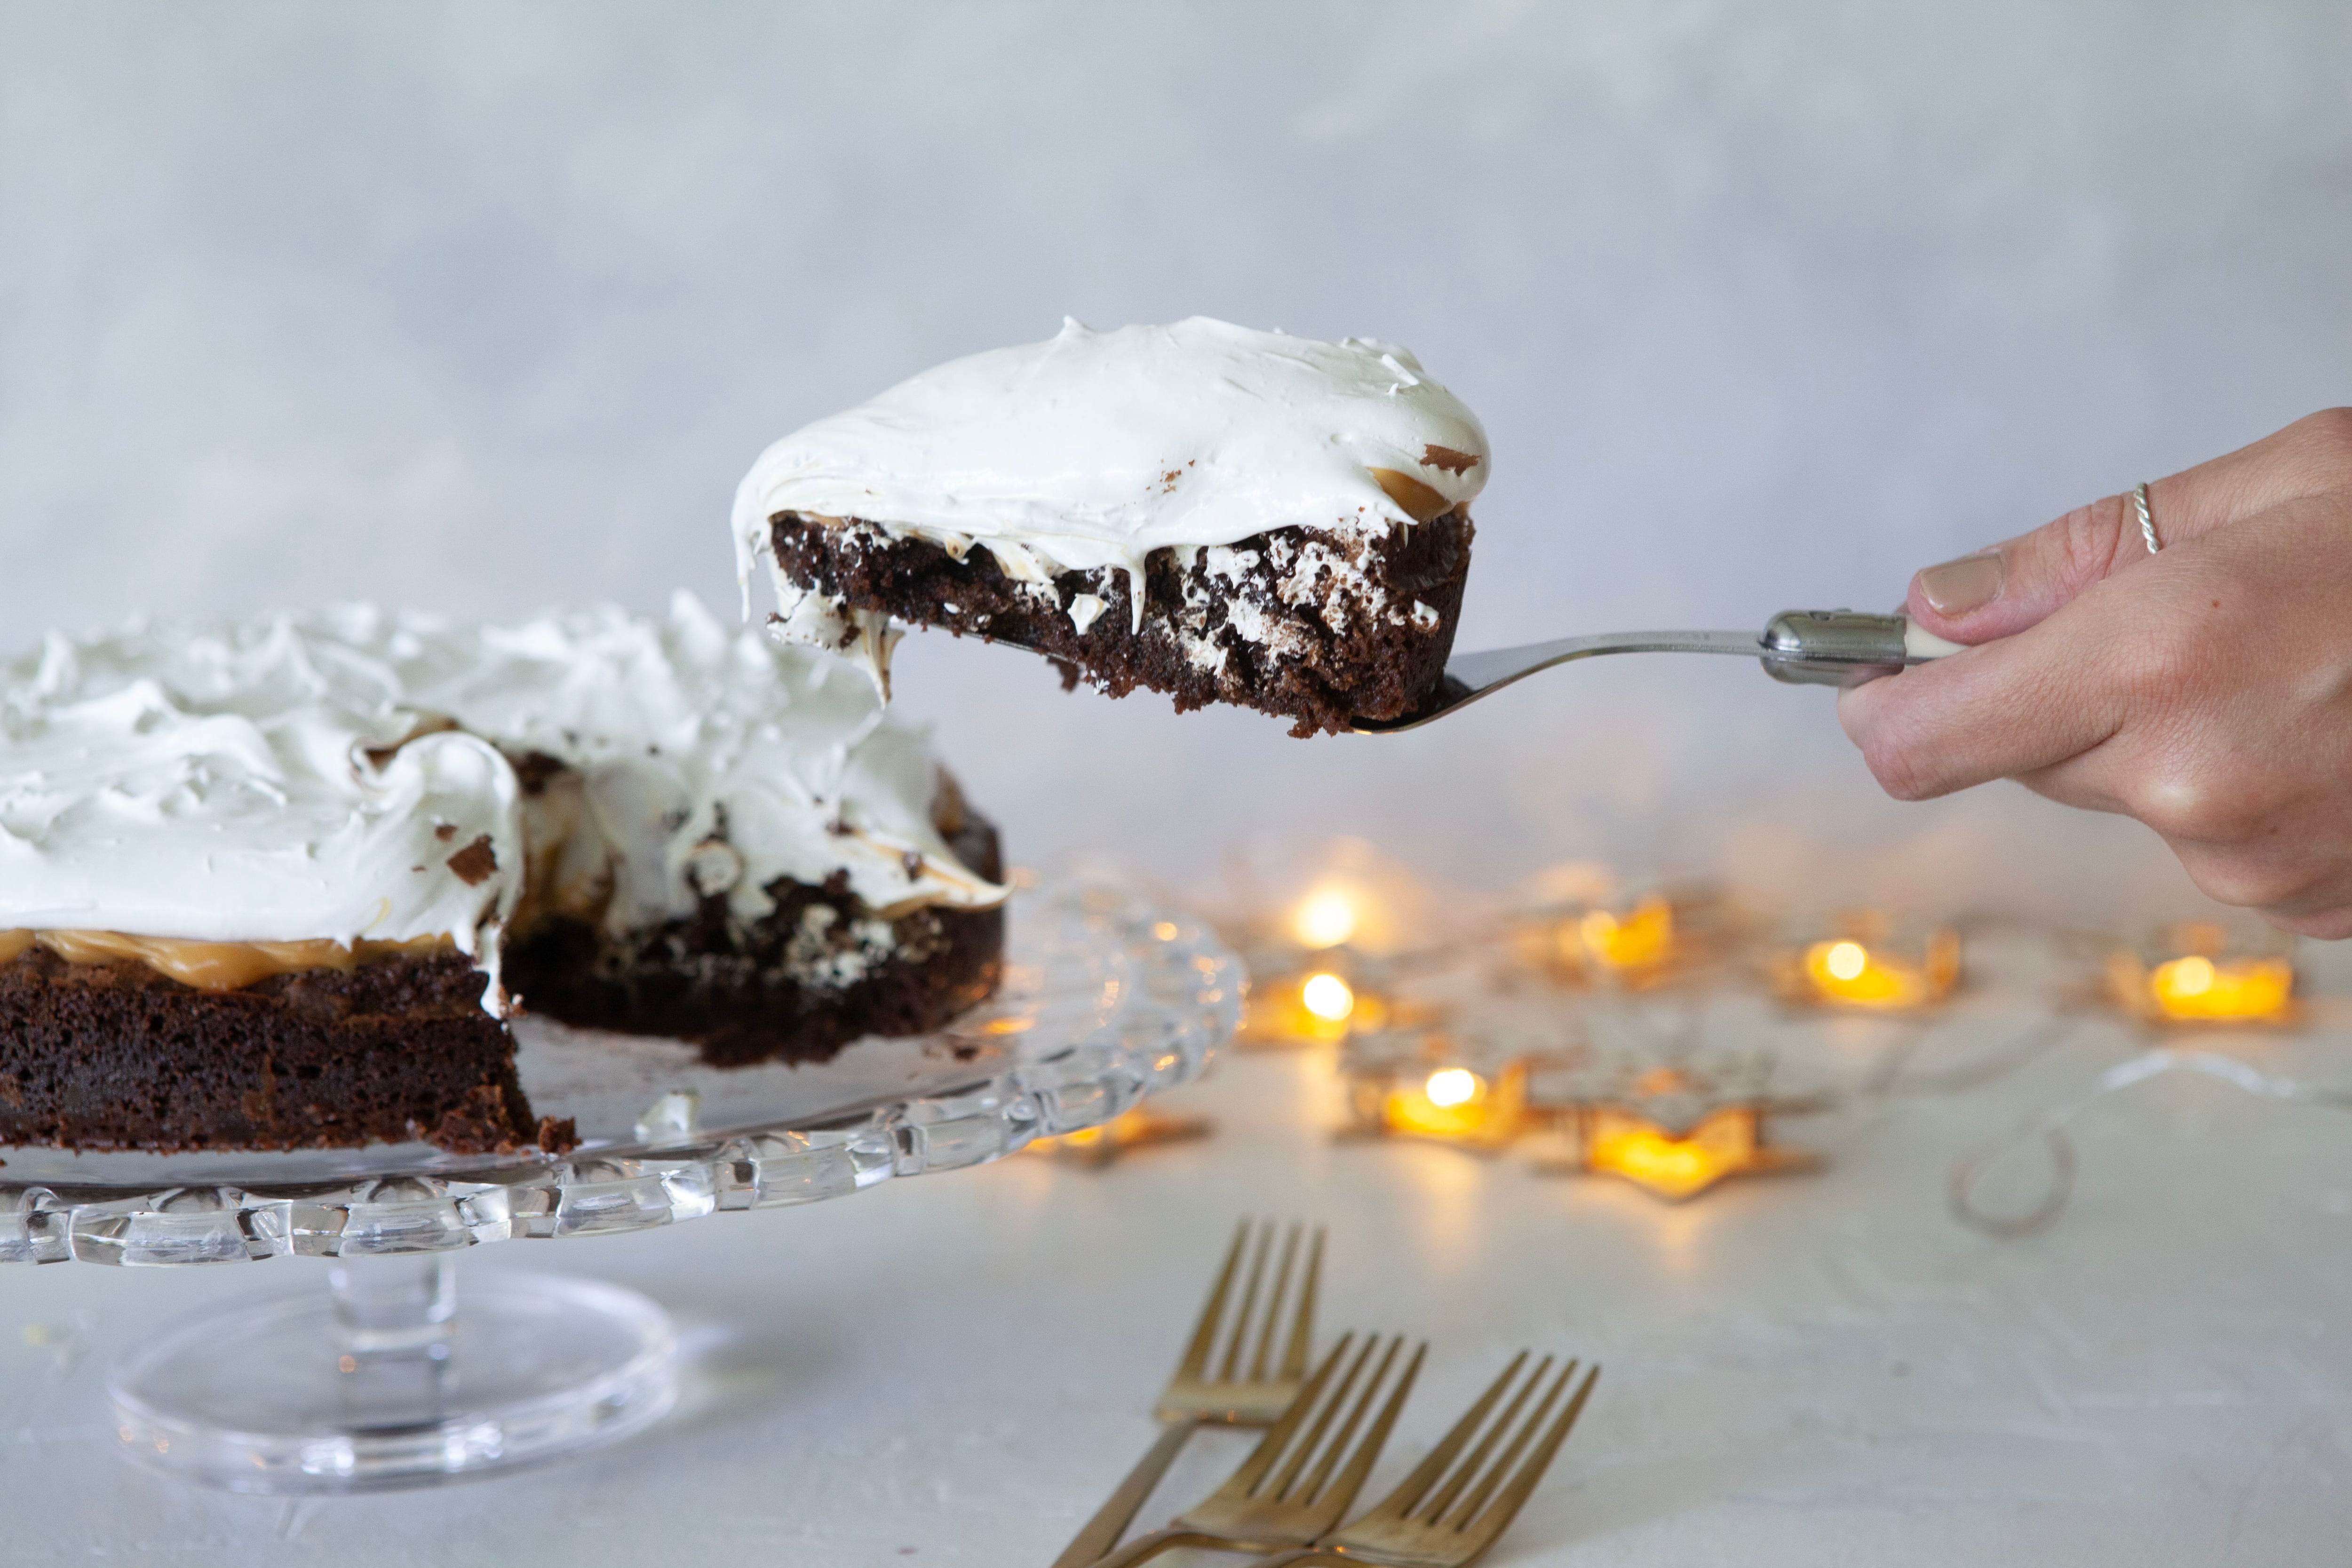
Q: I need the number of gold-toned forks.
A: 3